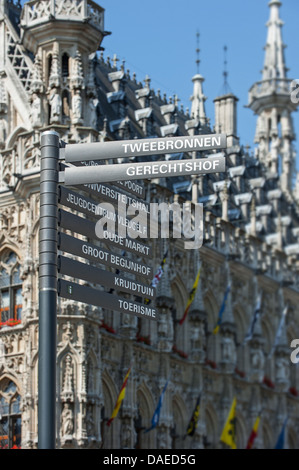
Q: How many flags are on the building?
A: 11